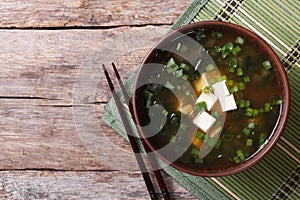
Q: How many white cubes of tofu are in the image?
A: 4